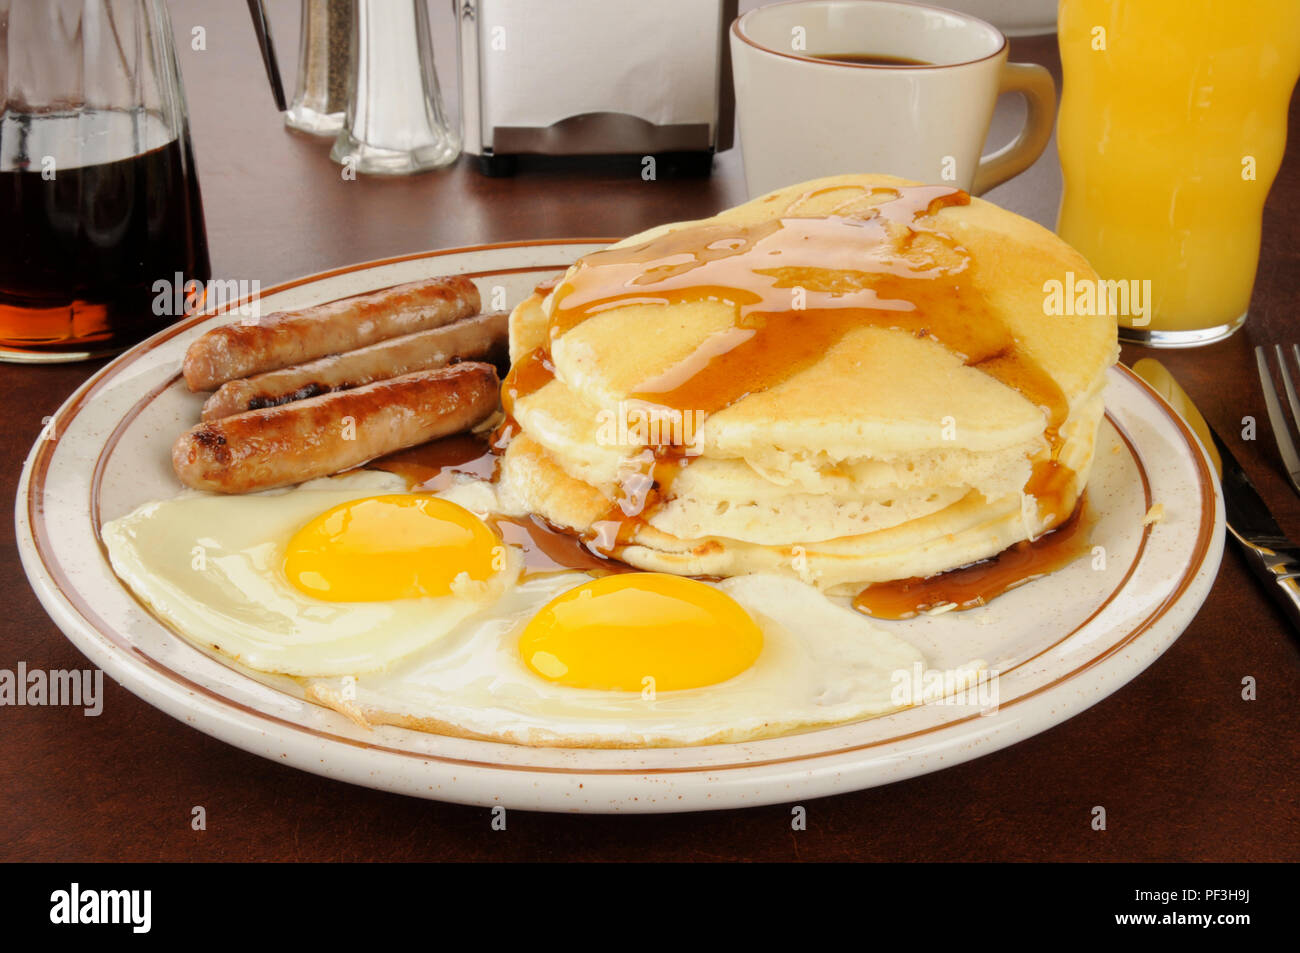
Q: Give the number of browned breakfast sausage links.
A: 3